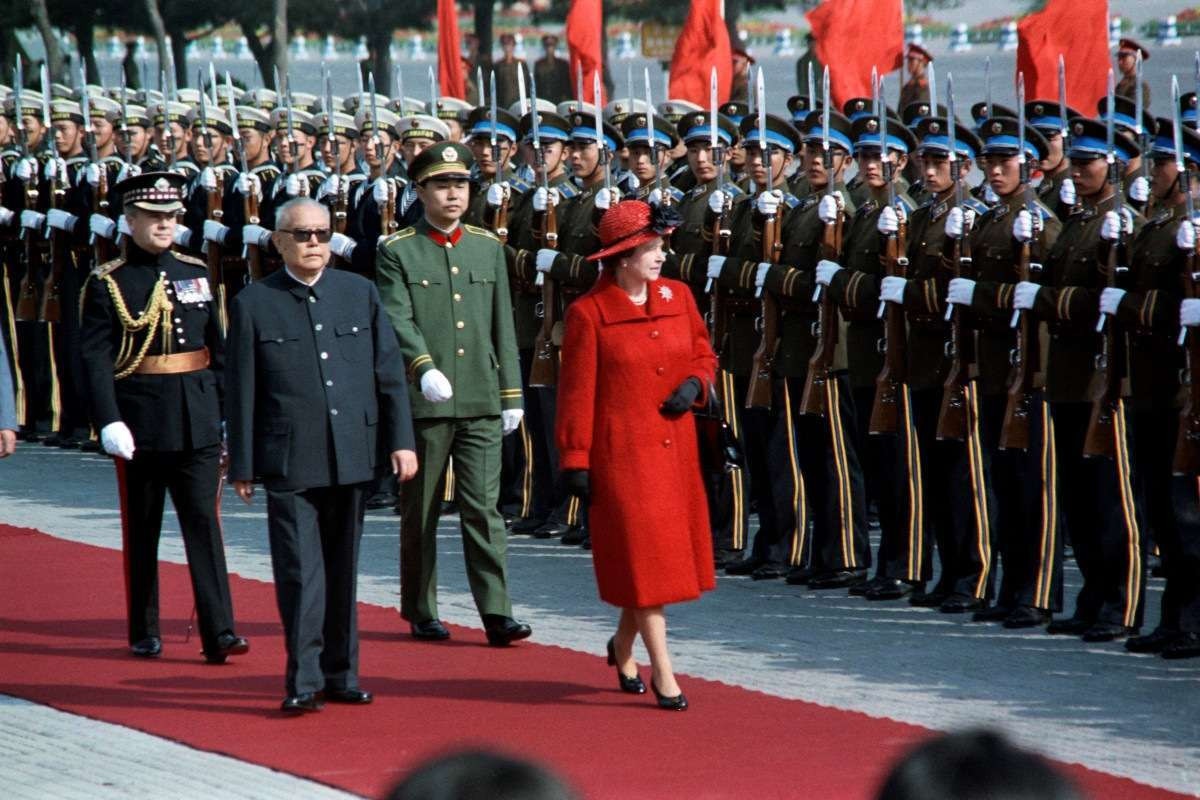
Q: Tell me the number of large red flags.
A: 5